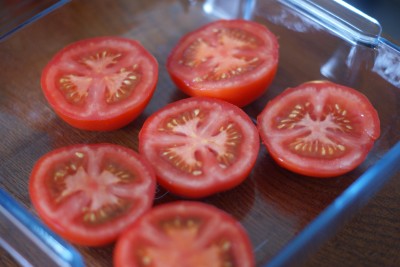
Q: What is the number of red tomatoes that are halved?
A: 6